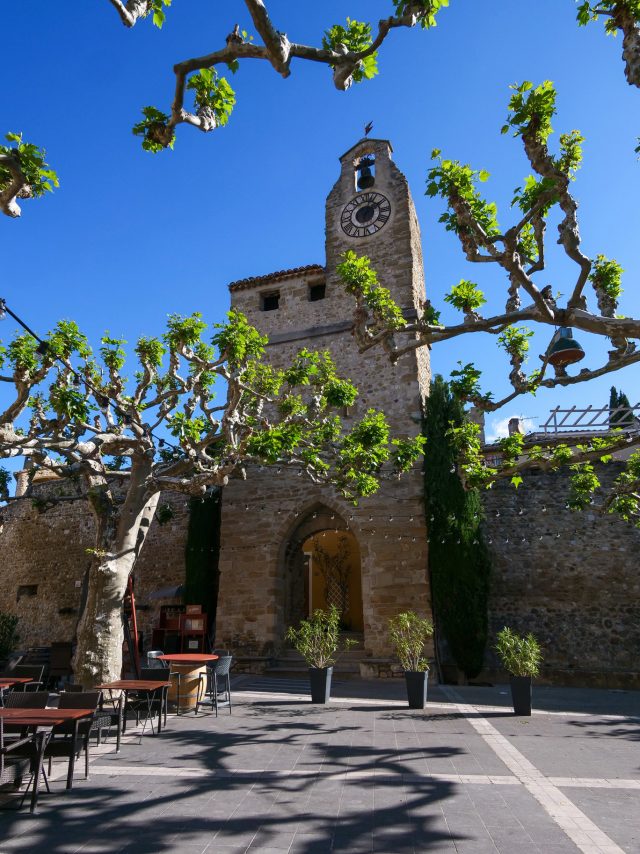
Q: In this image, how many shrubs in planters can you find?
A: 3